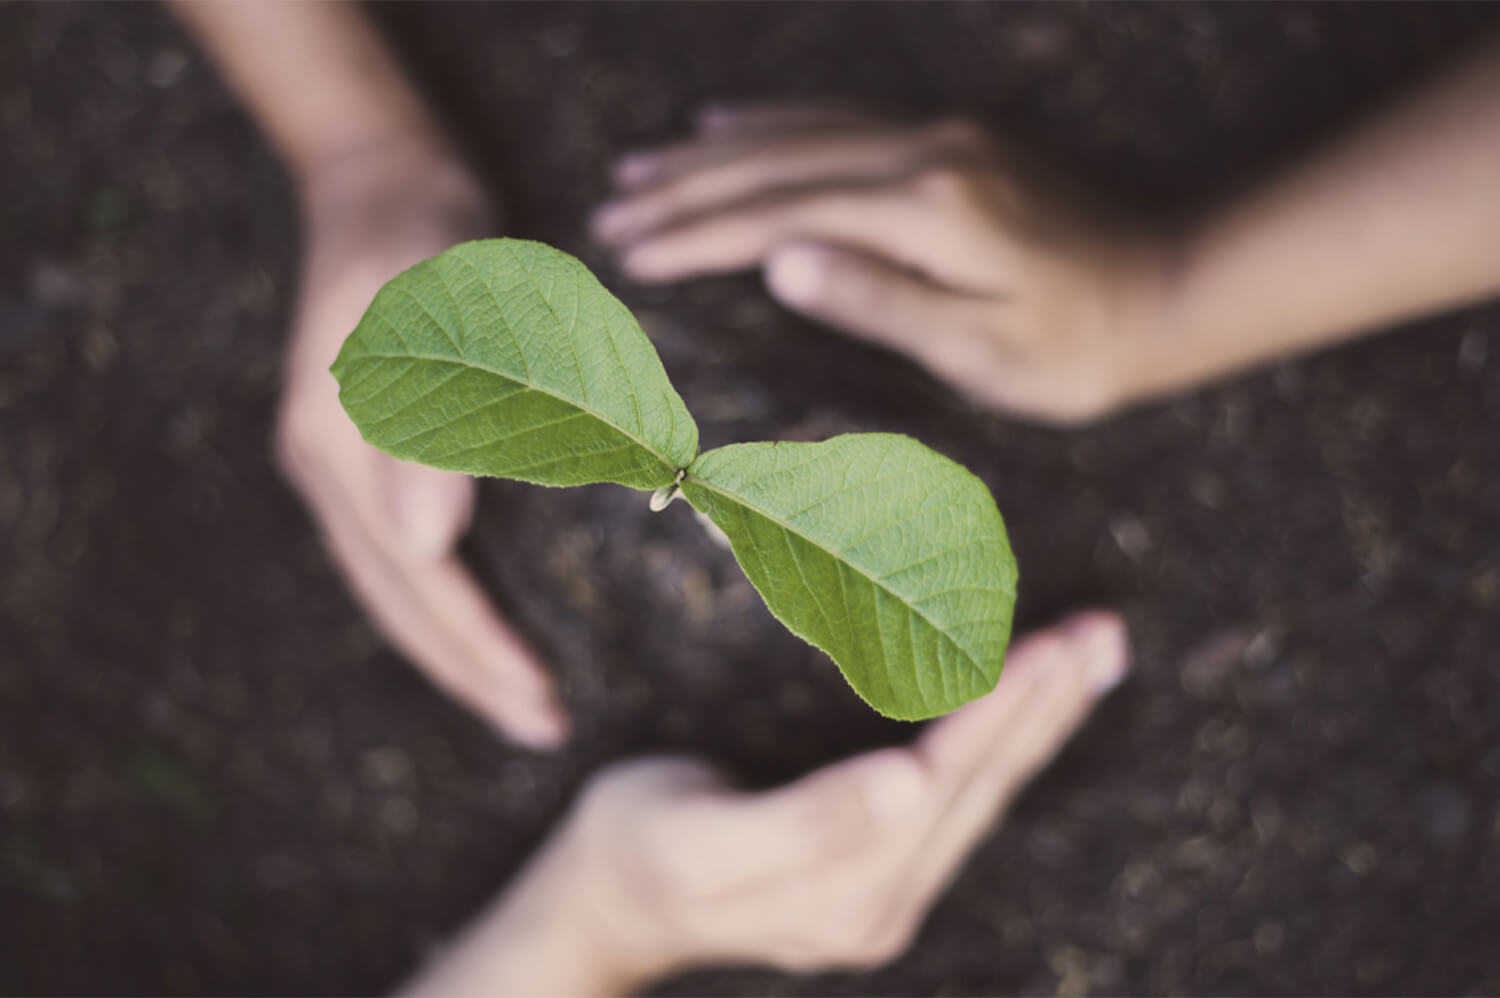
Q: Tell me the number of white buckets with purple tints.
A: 0